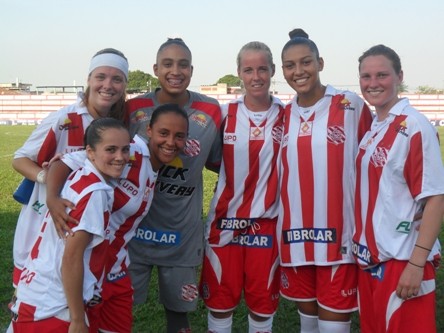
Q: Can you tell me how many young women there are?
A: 7